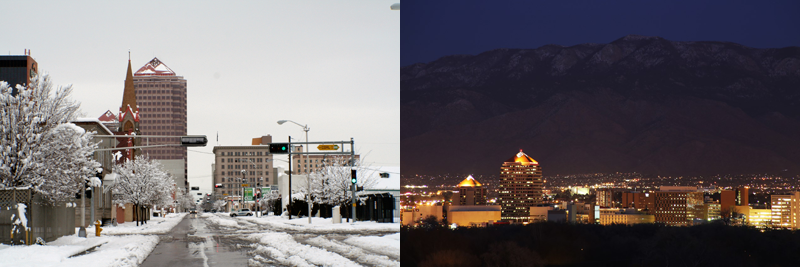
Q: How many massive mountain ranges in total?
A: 1